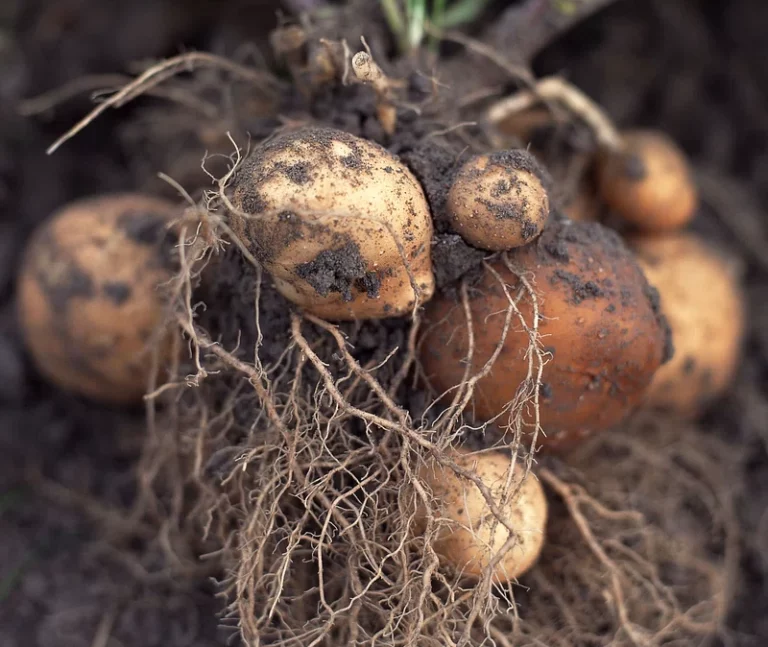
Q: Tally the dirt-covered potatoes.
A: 7